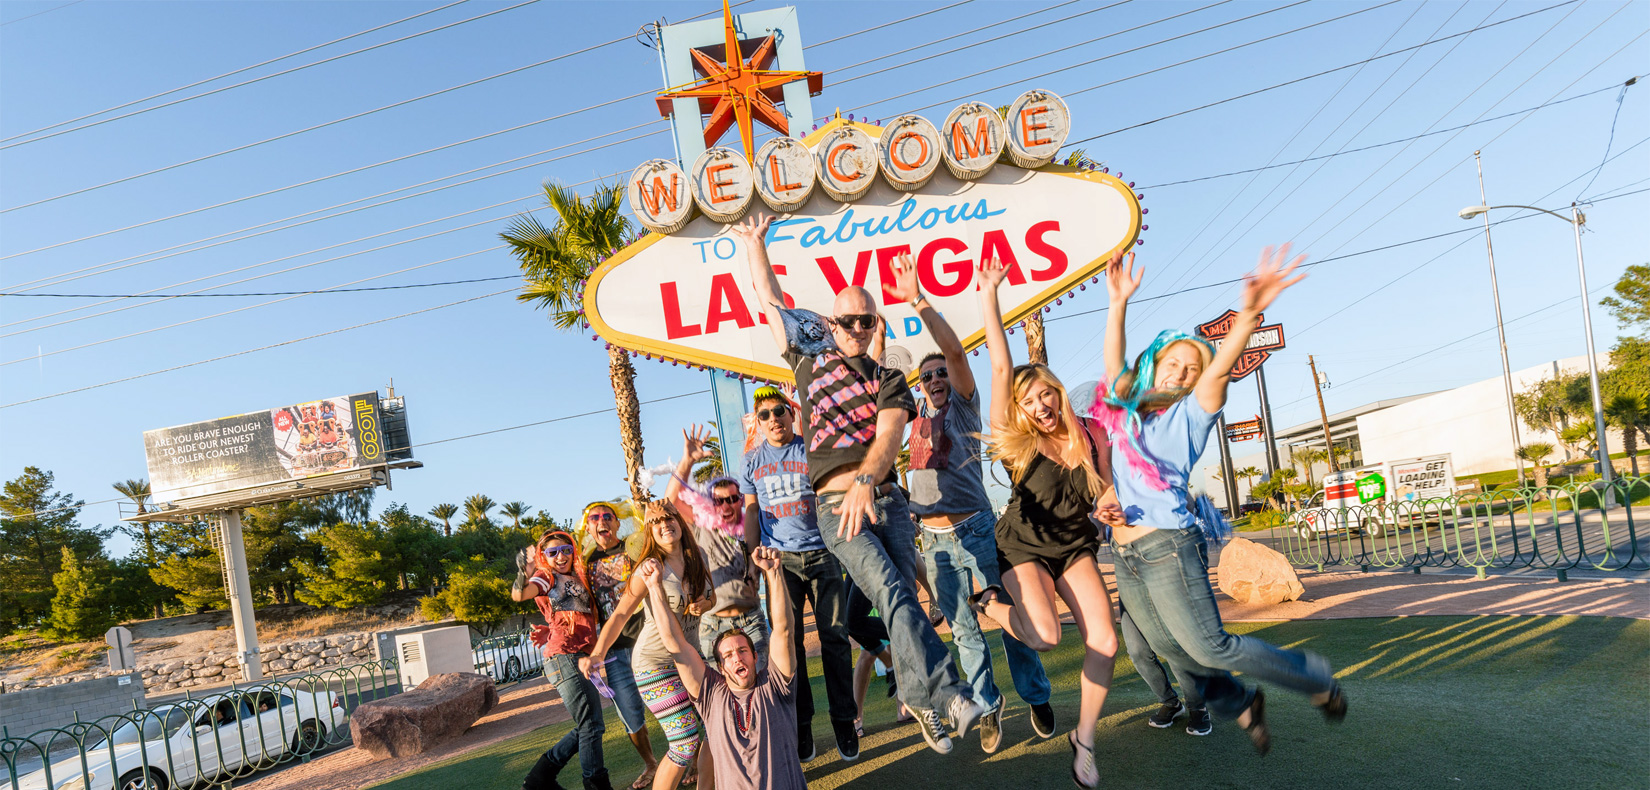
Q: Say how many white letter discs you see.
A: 7